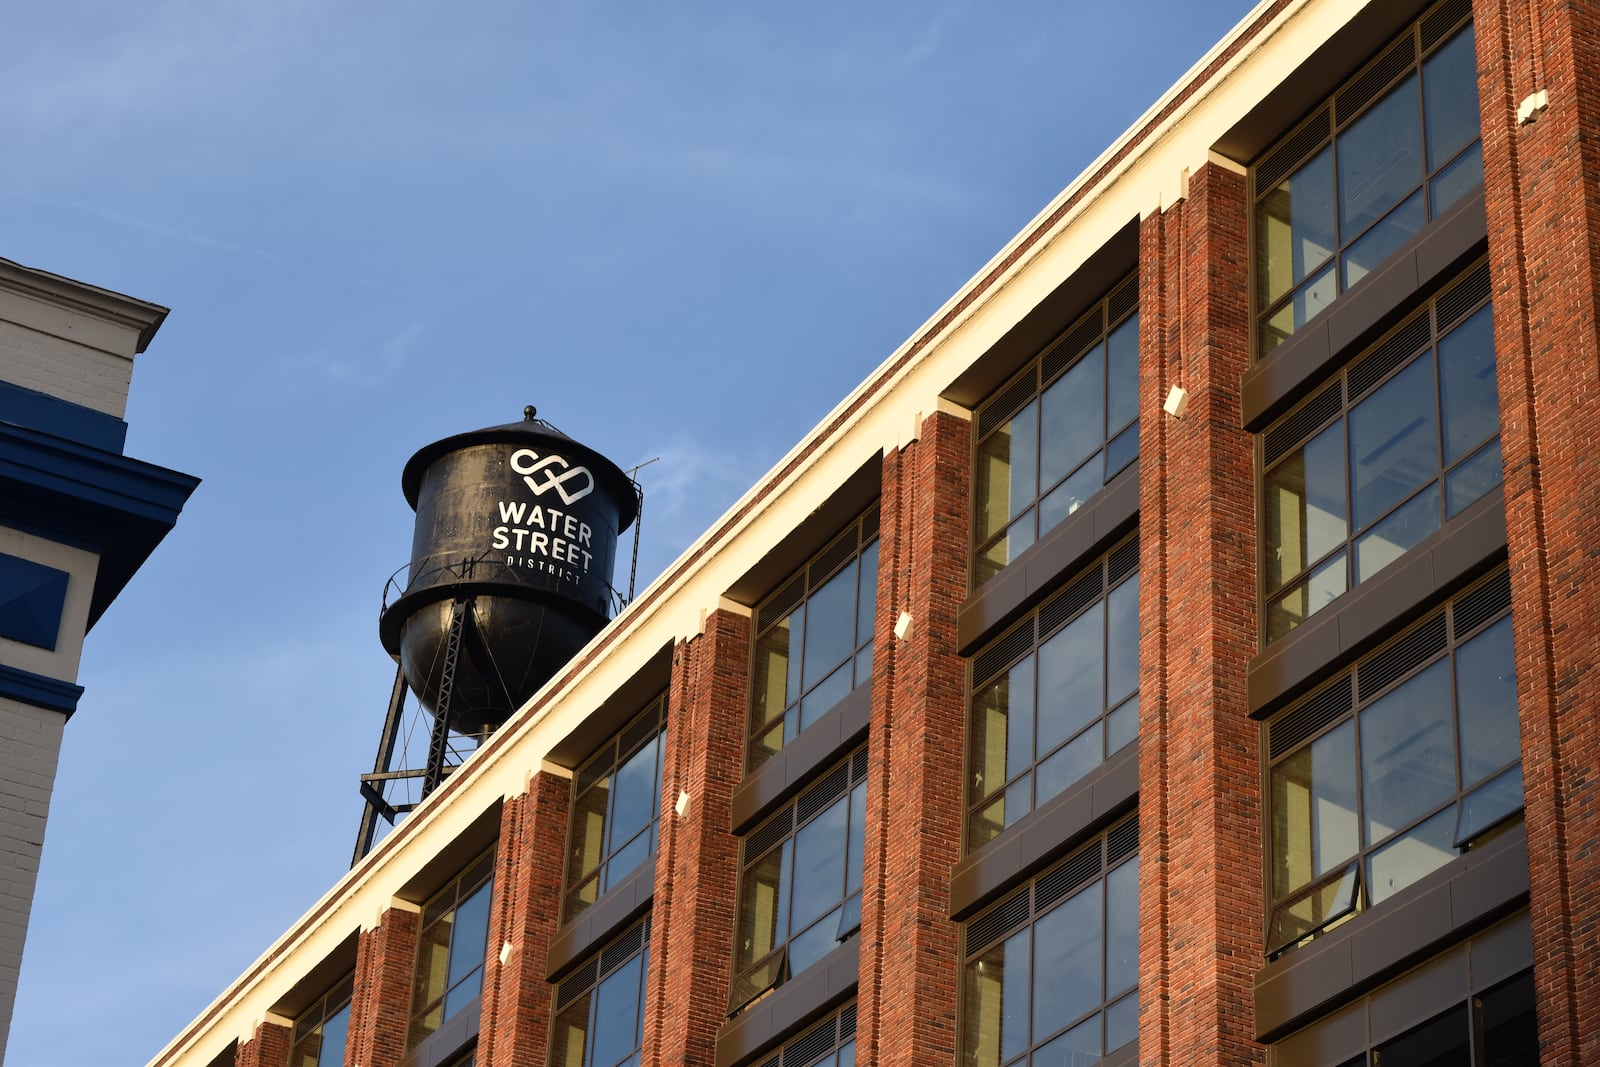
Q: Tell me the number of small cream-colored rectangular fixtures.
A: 5